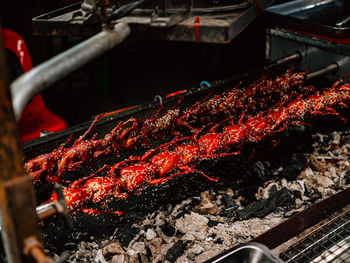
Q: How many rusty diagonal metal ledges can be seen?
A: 1